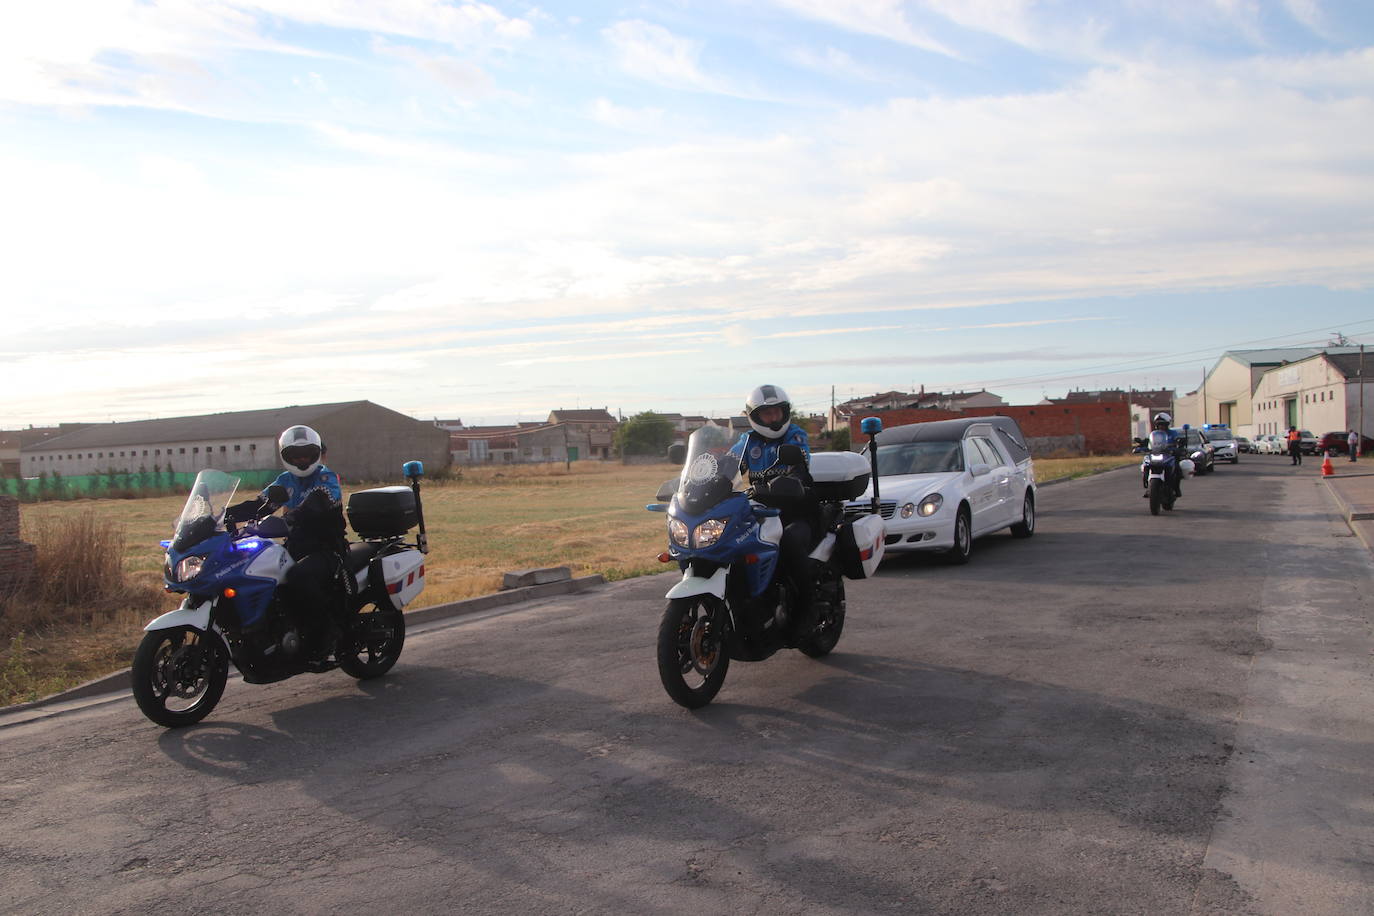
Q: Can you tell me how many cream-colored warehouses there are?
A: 2